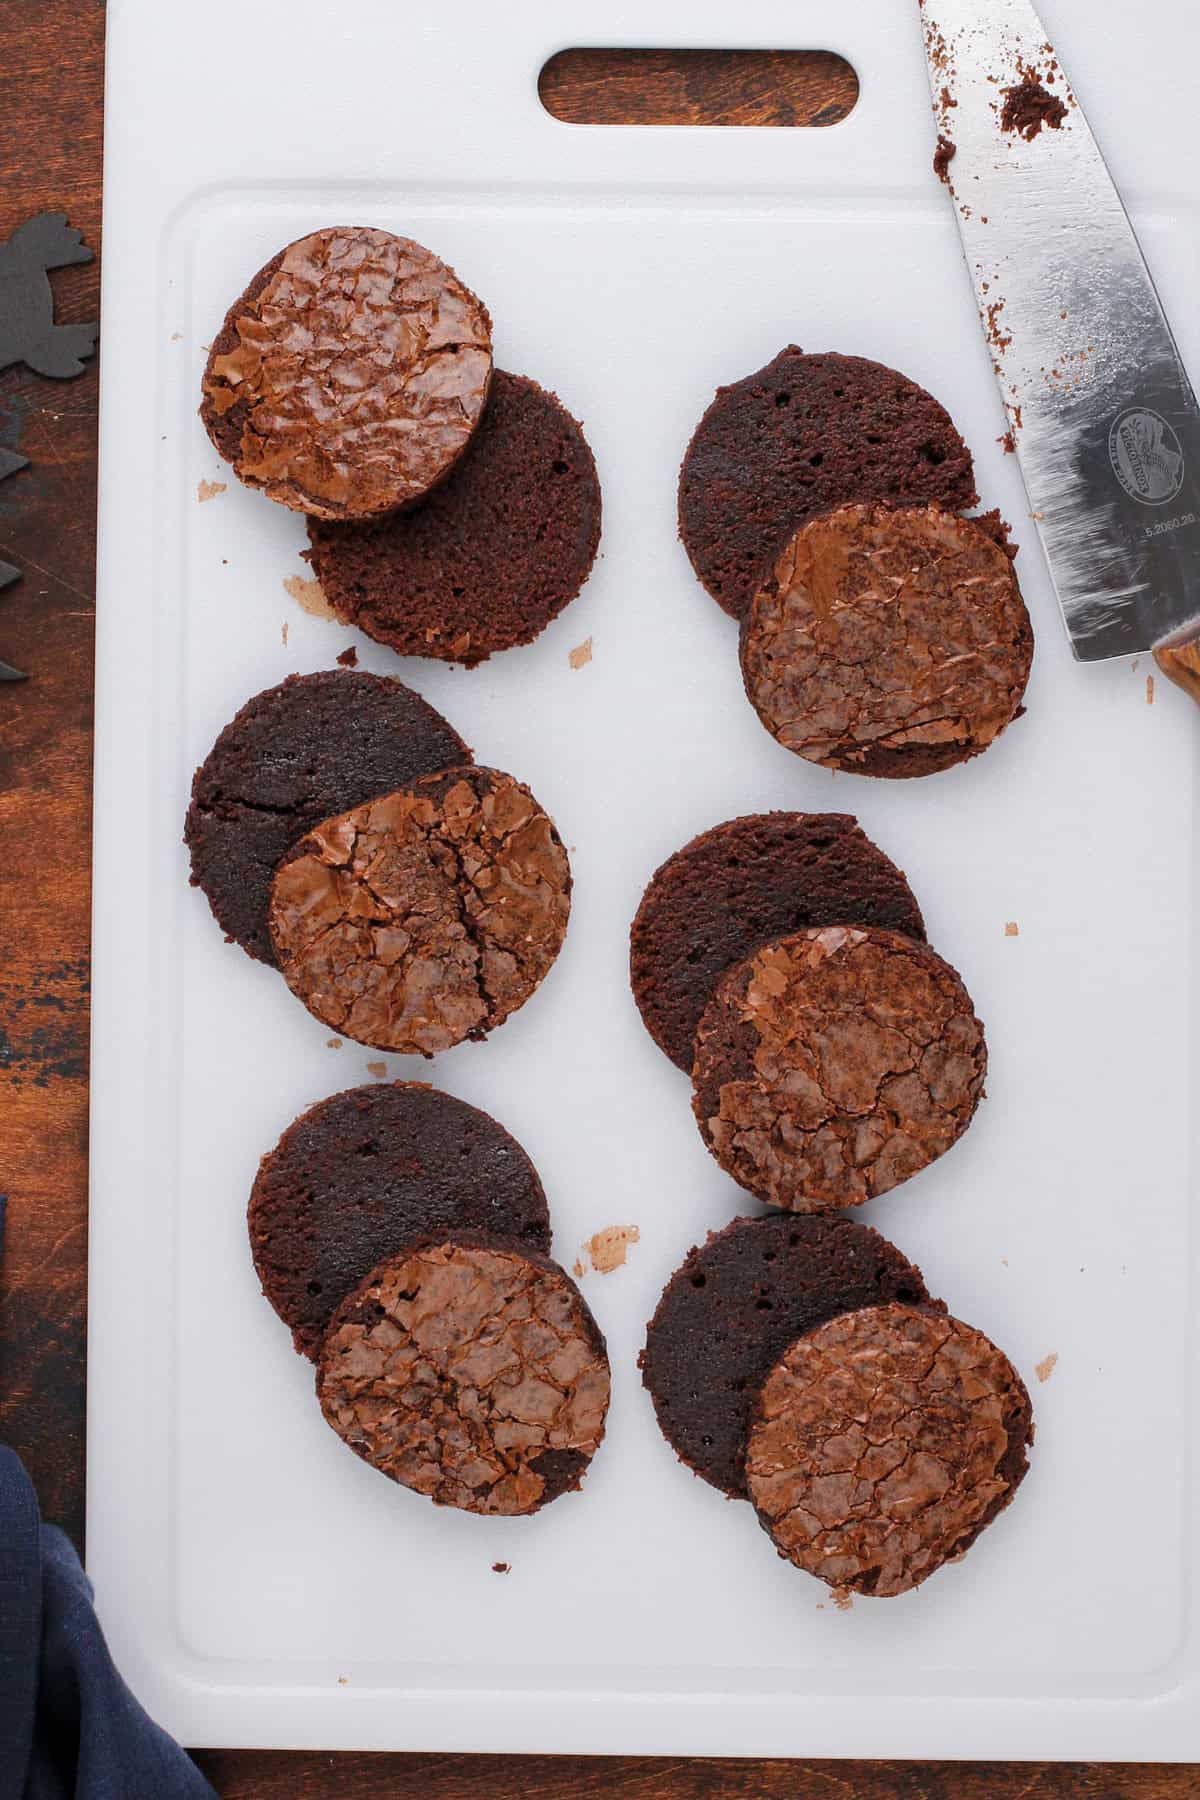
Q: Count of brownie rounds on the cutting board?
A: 12